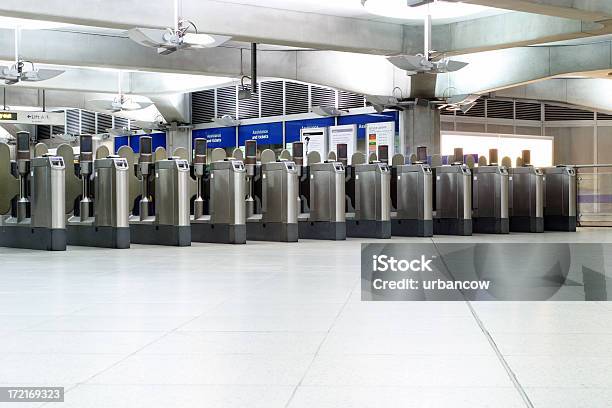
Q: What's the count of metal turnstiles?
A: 12